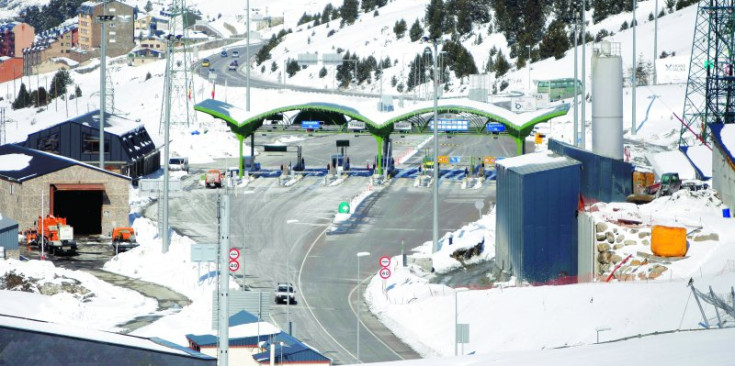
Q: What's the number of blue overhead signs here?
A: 3